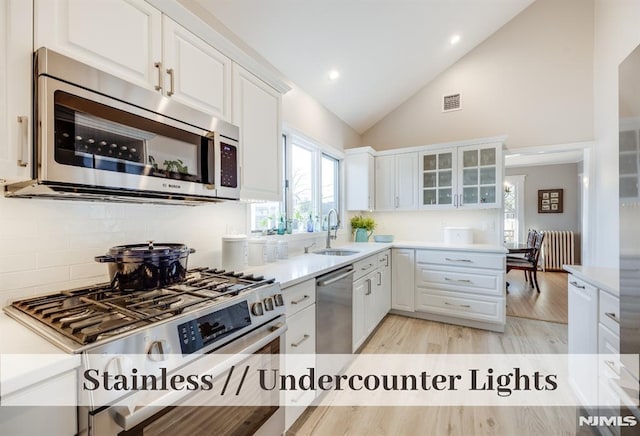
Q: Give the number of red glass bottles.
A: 0